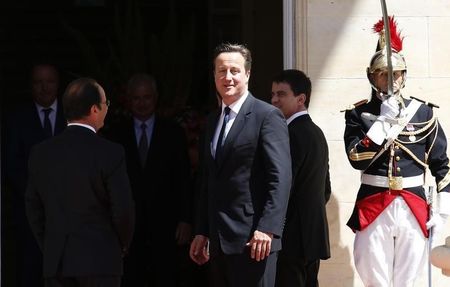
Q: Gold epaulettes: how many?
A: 2